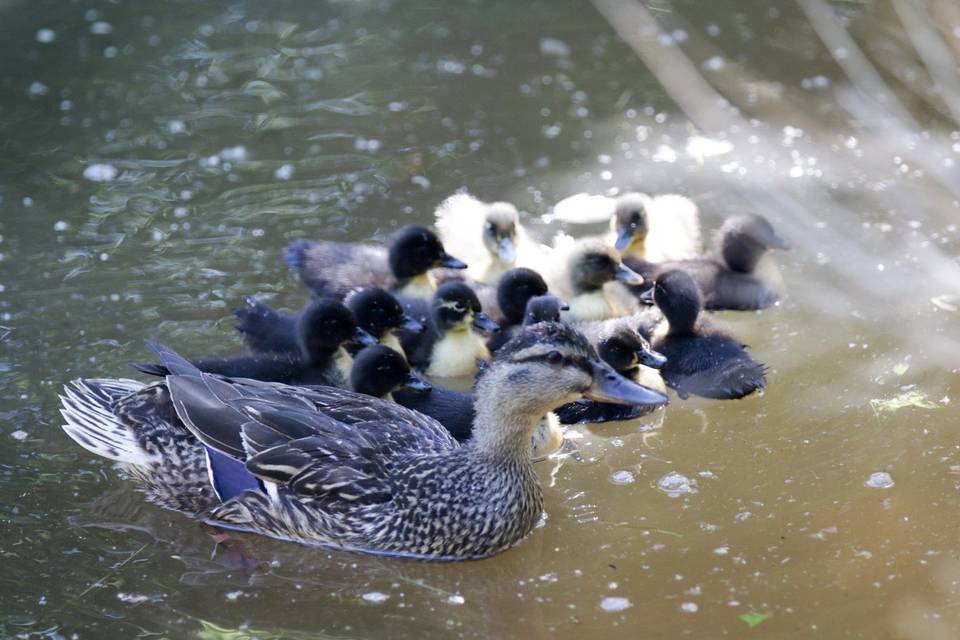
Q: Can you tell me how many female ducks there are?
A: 1